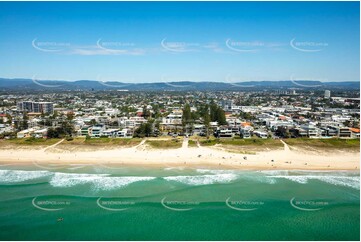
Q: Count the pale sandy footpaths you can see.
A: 5